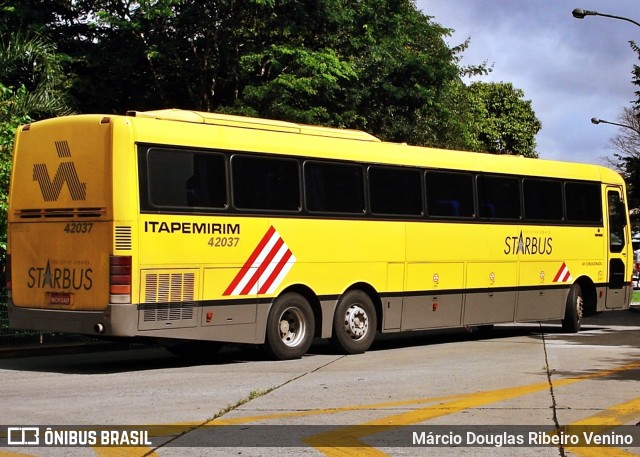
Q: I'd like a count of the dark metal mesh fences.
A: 1